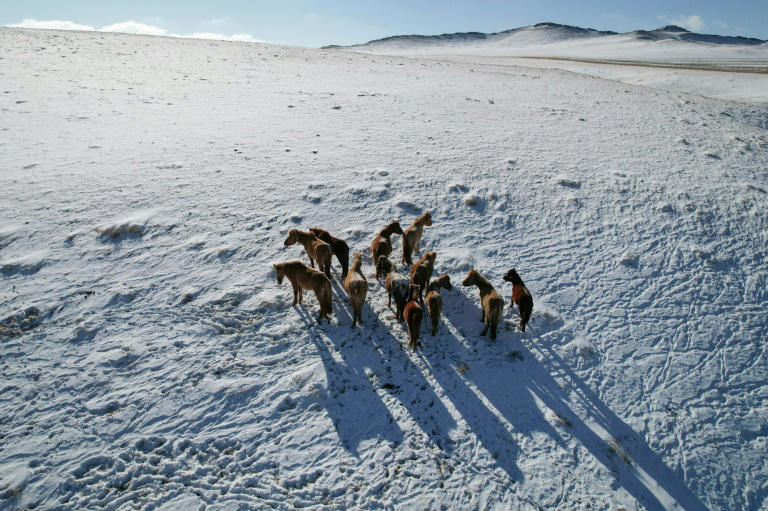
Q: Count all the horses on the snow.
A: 12